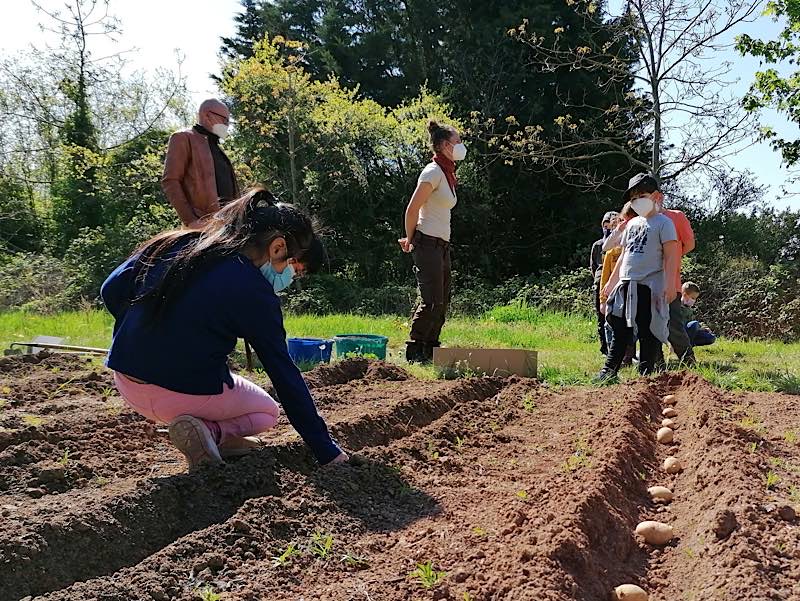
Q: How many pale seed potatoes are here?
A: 8